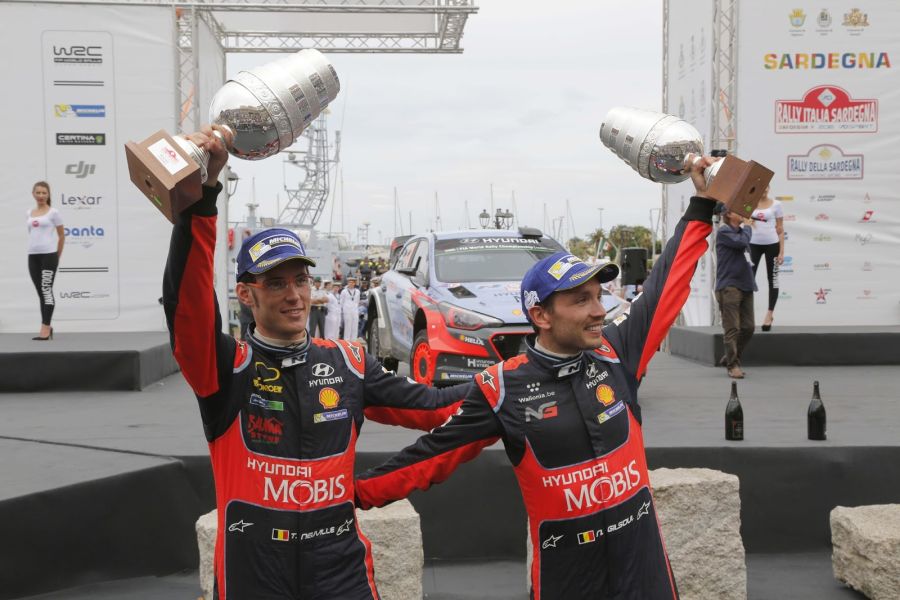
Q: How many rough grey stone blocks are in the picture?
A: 3